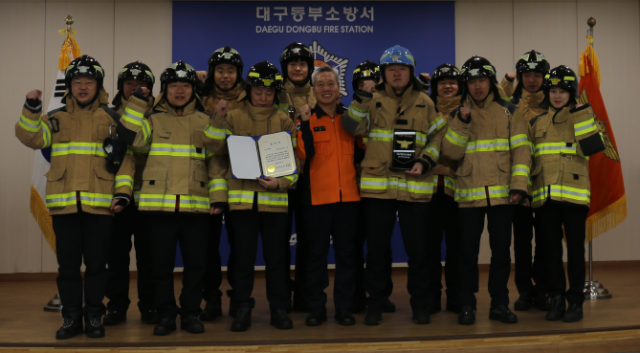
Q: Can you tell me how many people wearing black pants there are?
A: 13